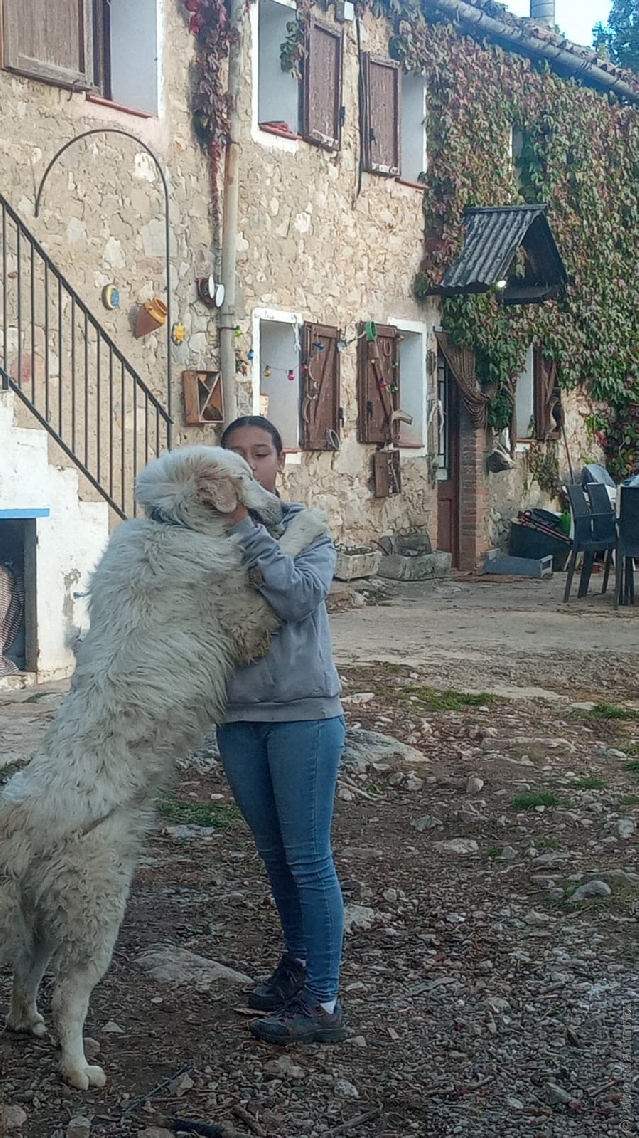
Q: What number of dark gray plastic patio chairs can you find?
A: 3